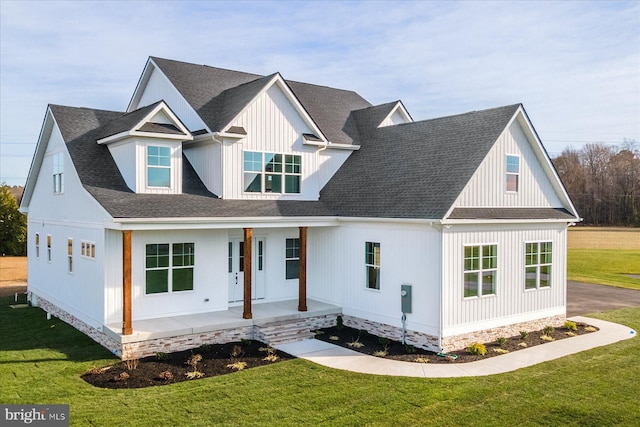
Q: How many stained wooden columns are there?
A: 3